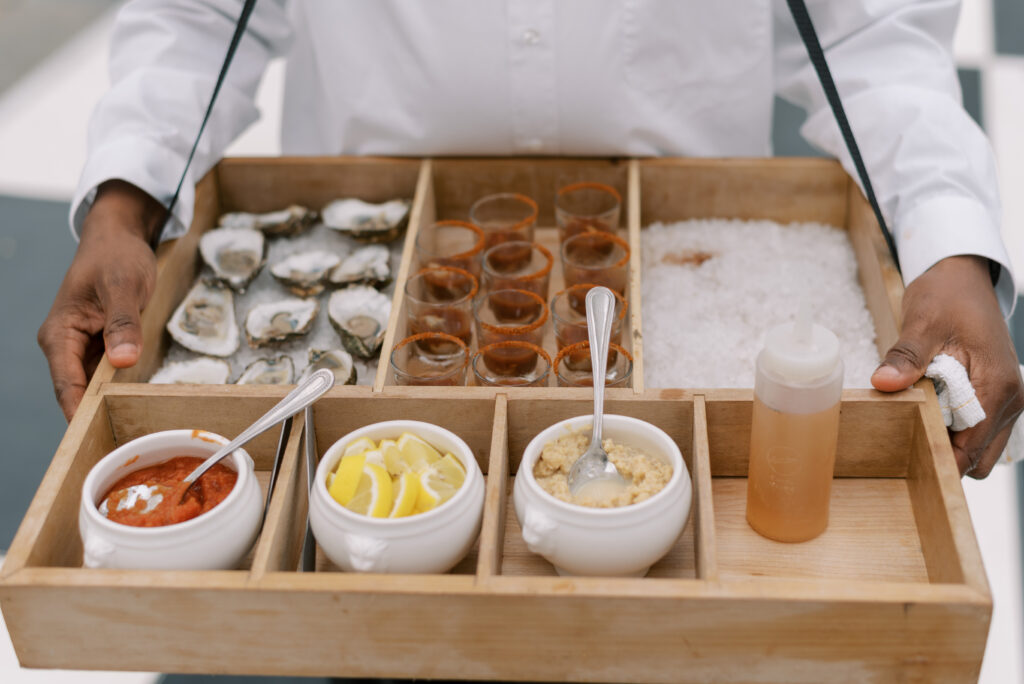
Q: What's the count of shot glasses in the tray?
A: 11